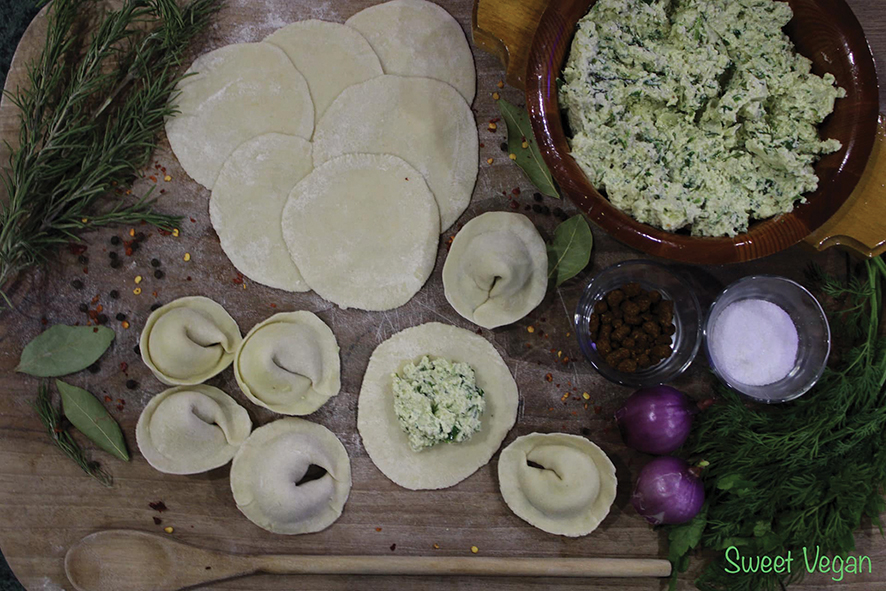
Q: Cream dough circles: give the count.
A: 7